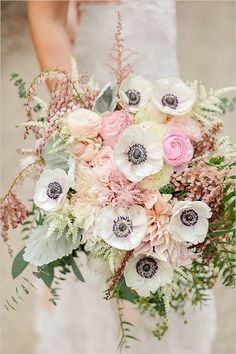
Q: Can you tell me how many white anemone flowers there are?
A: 7